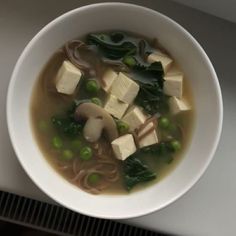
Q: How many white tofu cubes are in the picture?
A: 10